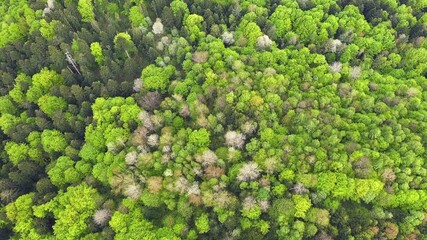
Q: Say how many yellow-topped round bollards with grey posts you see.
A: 0